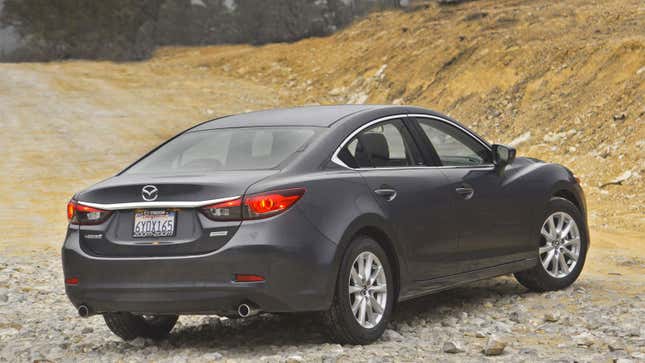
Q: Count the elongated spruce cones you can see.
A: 0